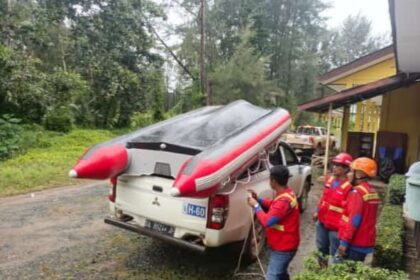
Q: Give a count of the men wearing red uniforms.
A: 3